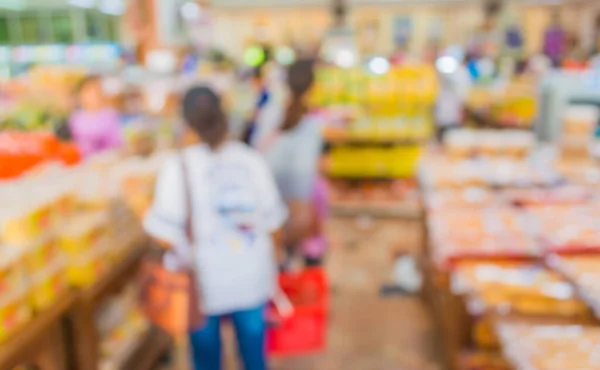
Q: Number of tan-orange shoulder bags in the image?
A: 1